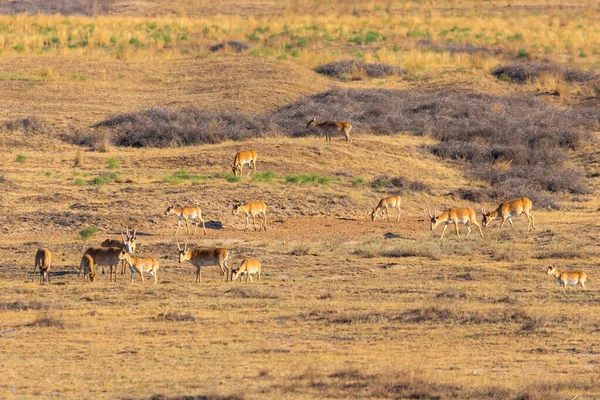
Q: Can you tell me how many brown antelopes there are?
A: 15